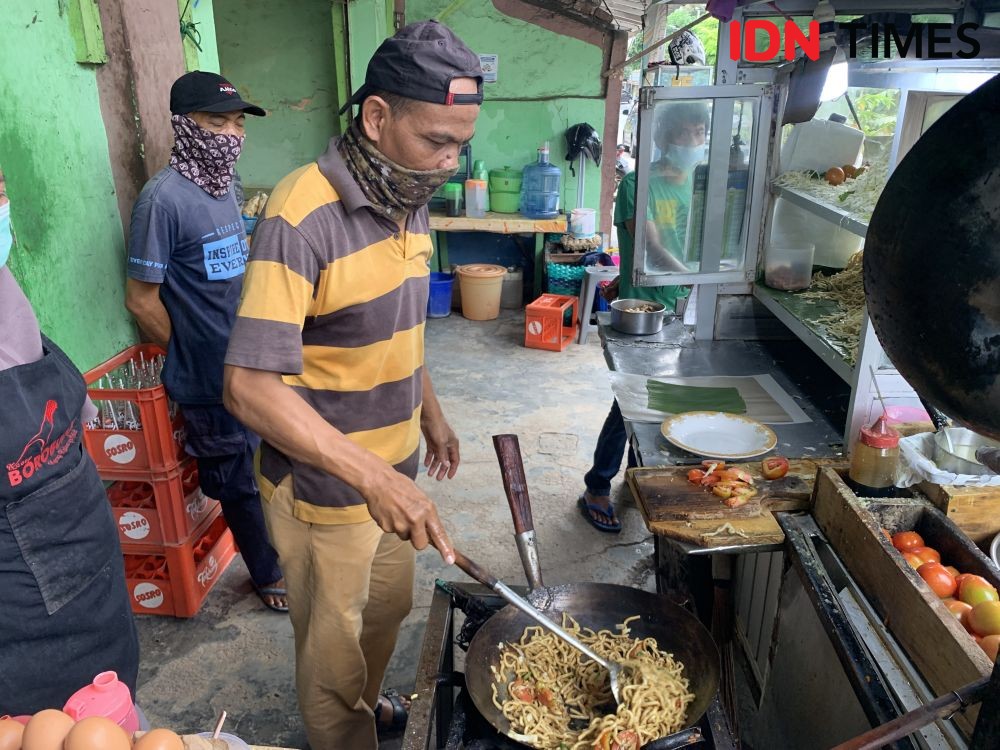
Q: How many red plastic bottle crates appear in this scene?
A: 4